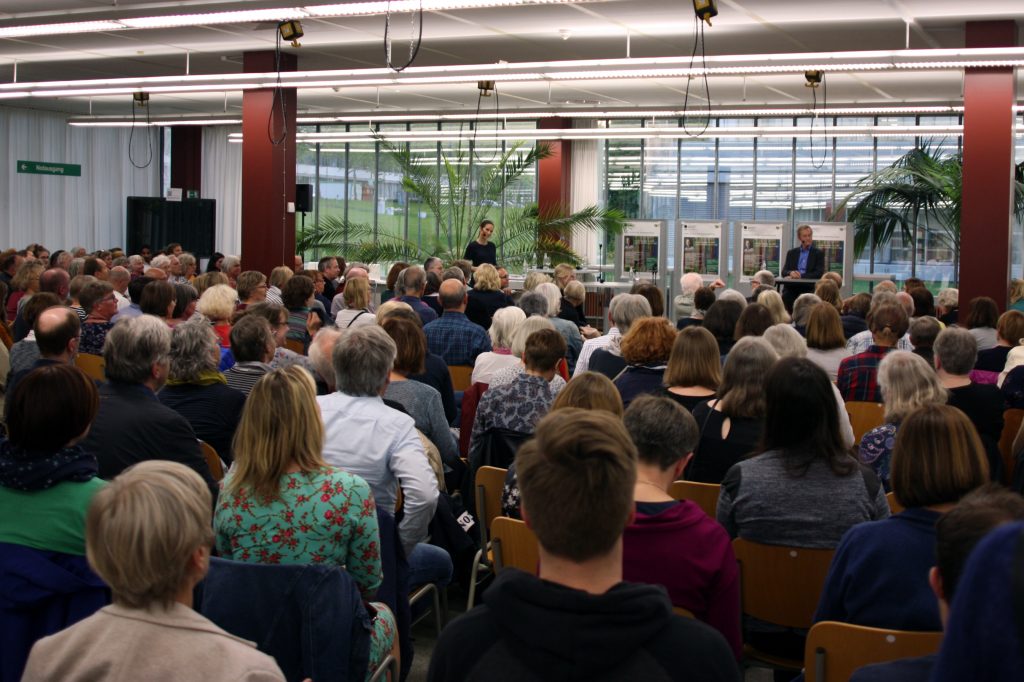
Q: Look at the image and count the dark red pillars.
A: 4